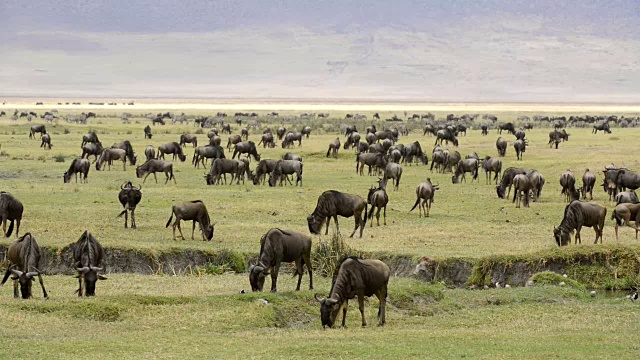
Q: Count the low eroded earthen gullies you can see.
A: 1